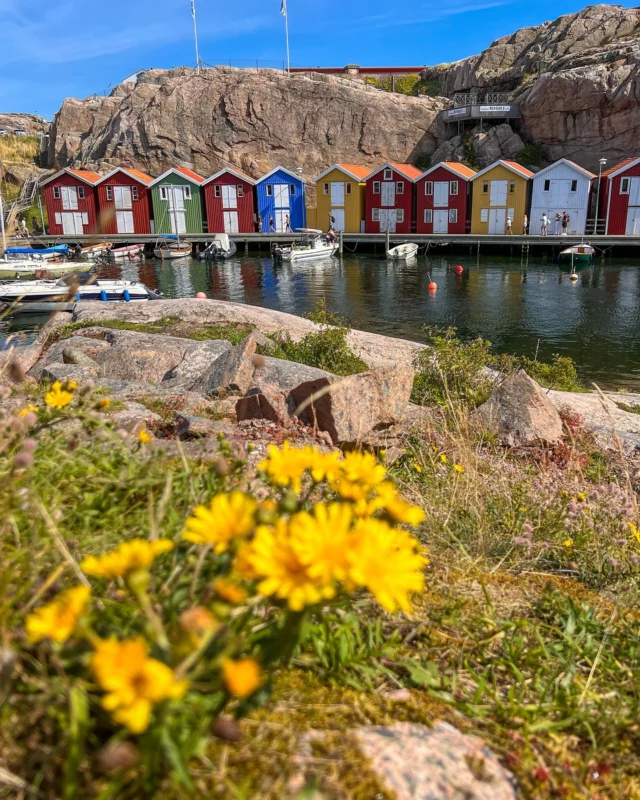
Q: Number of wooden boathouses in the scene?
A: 11